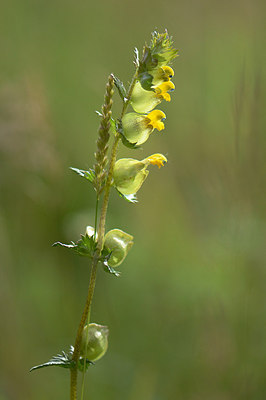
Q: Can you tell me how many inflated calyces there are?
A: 6